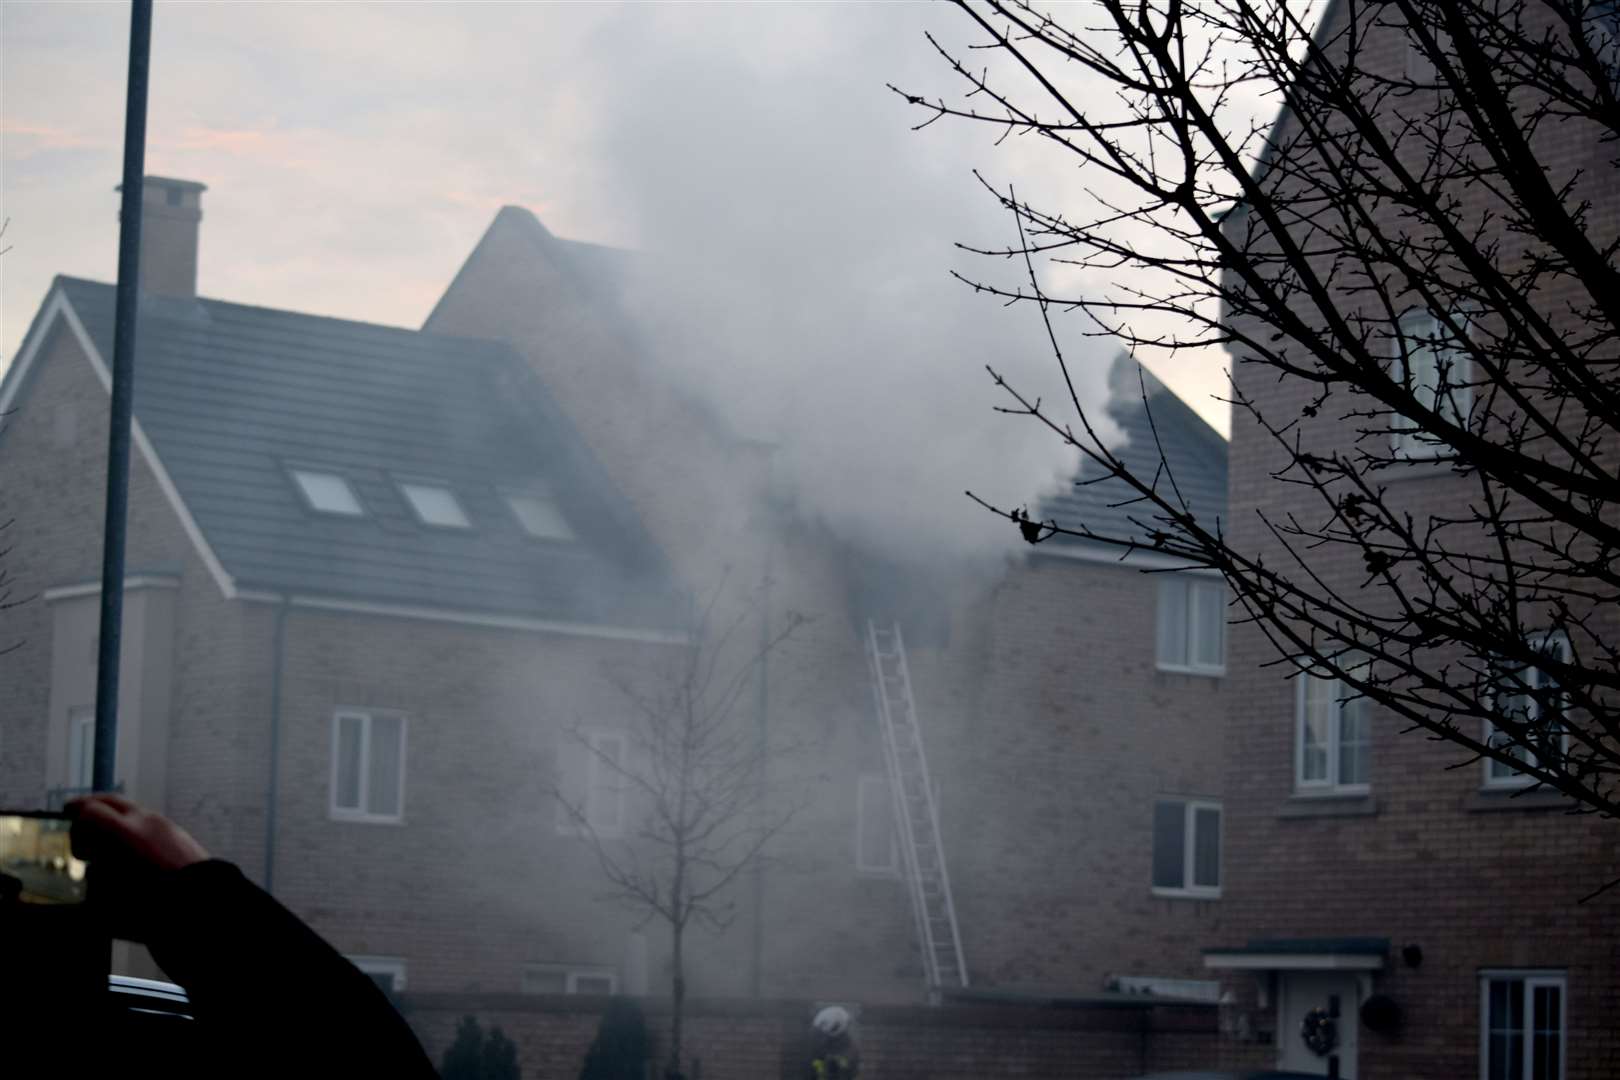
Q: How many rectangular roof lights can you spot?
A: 3